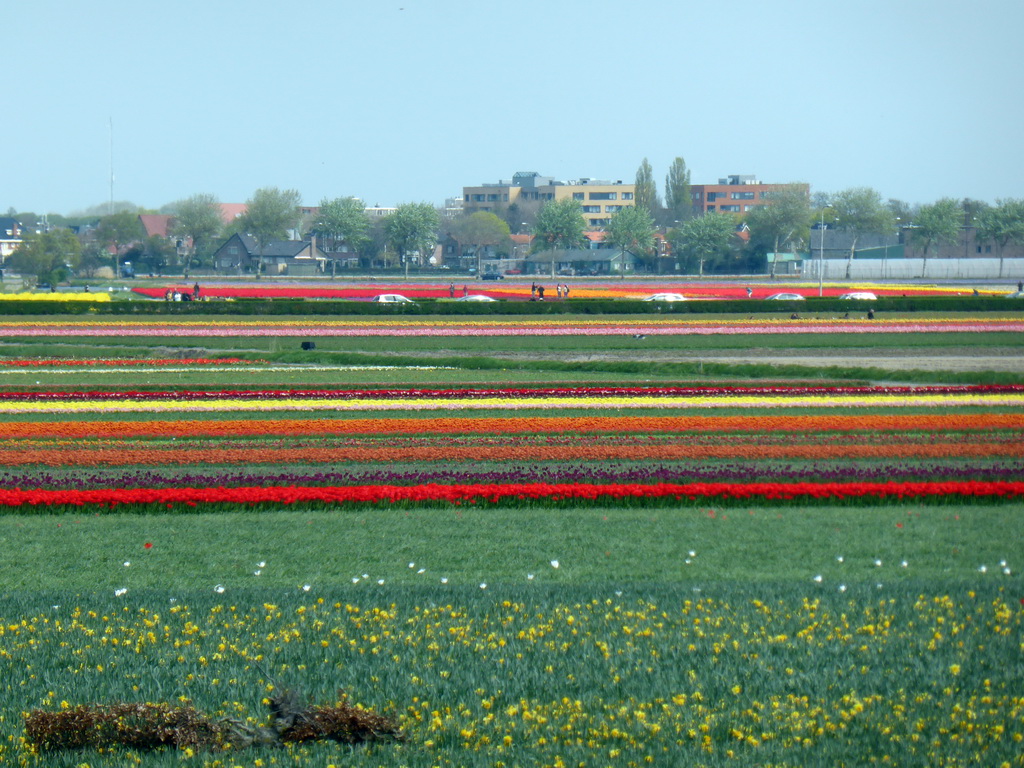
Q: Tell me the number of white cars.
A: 5